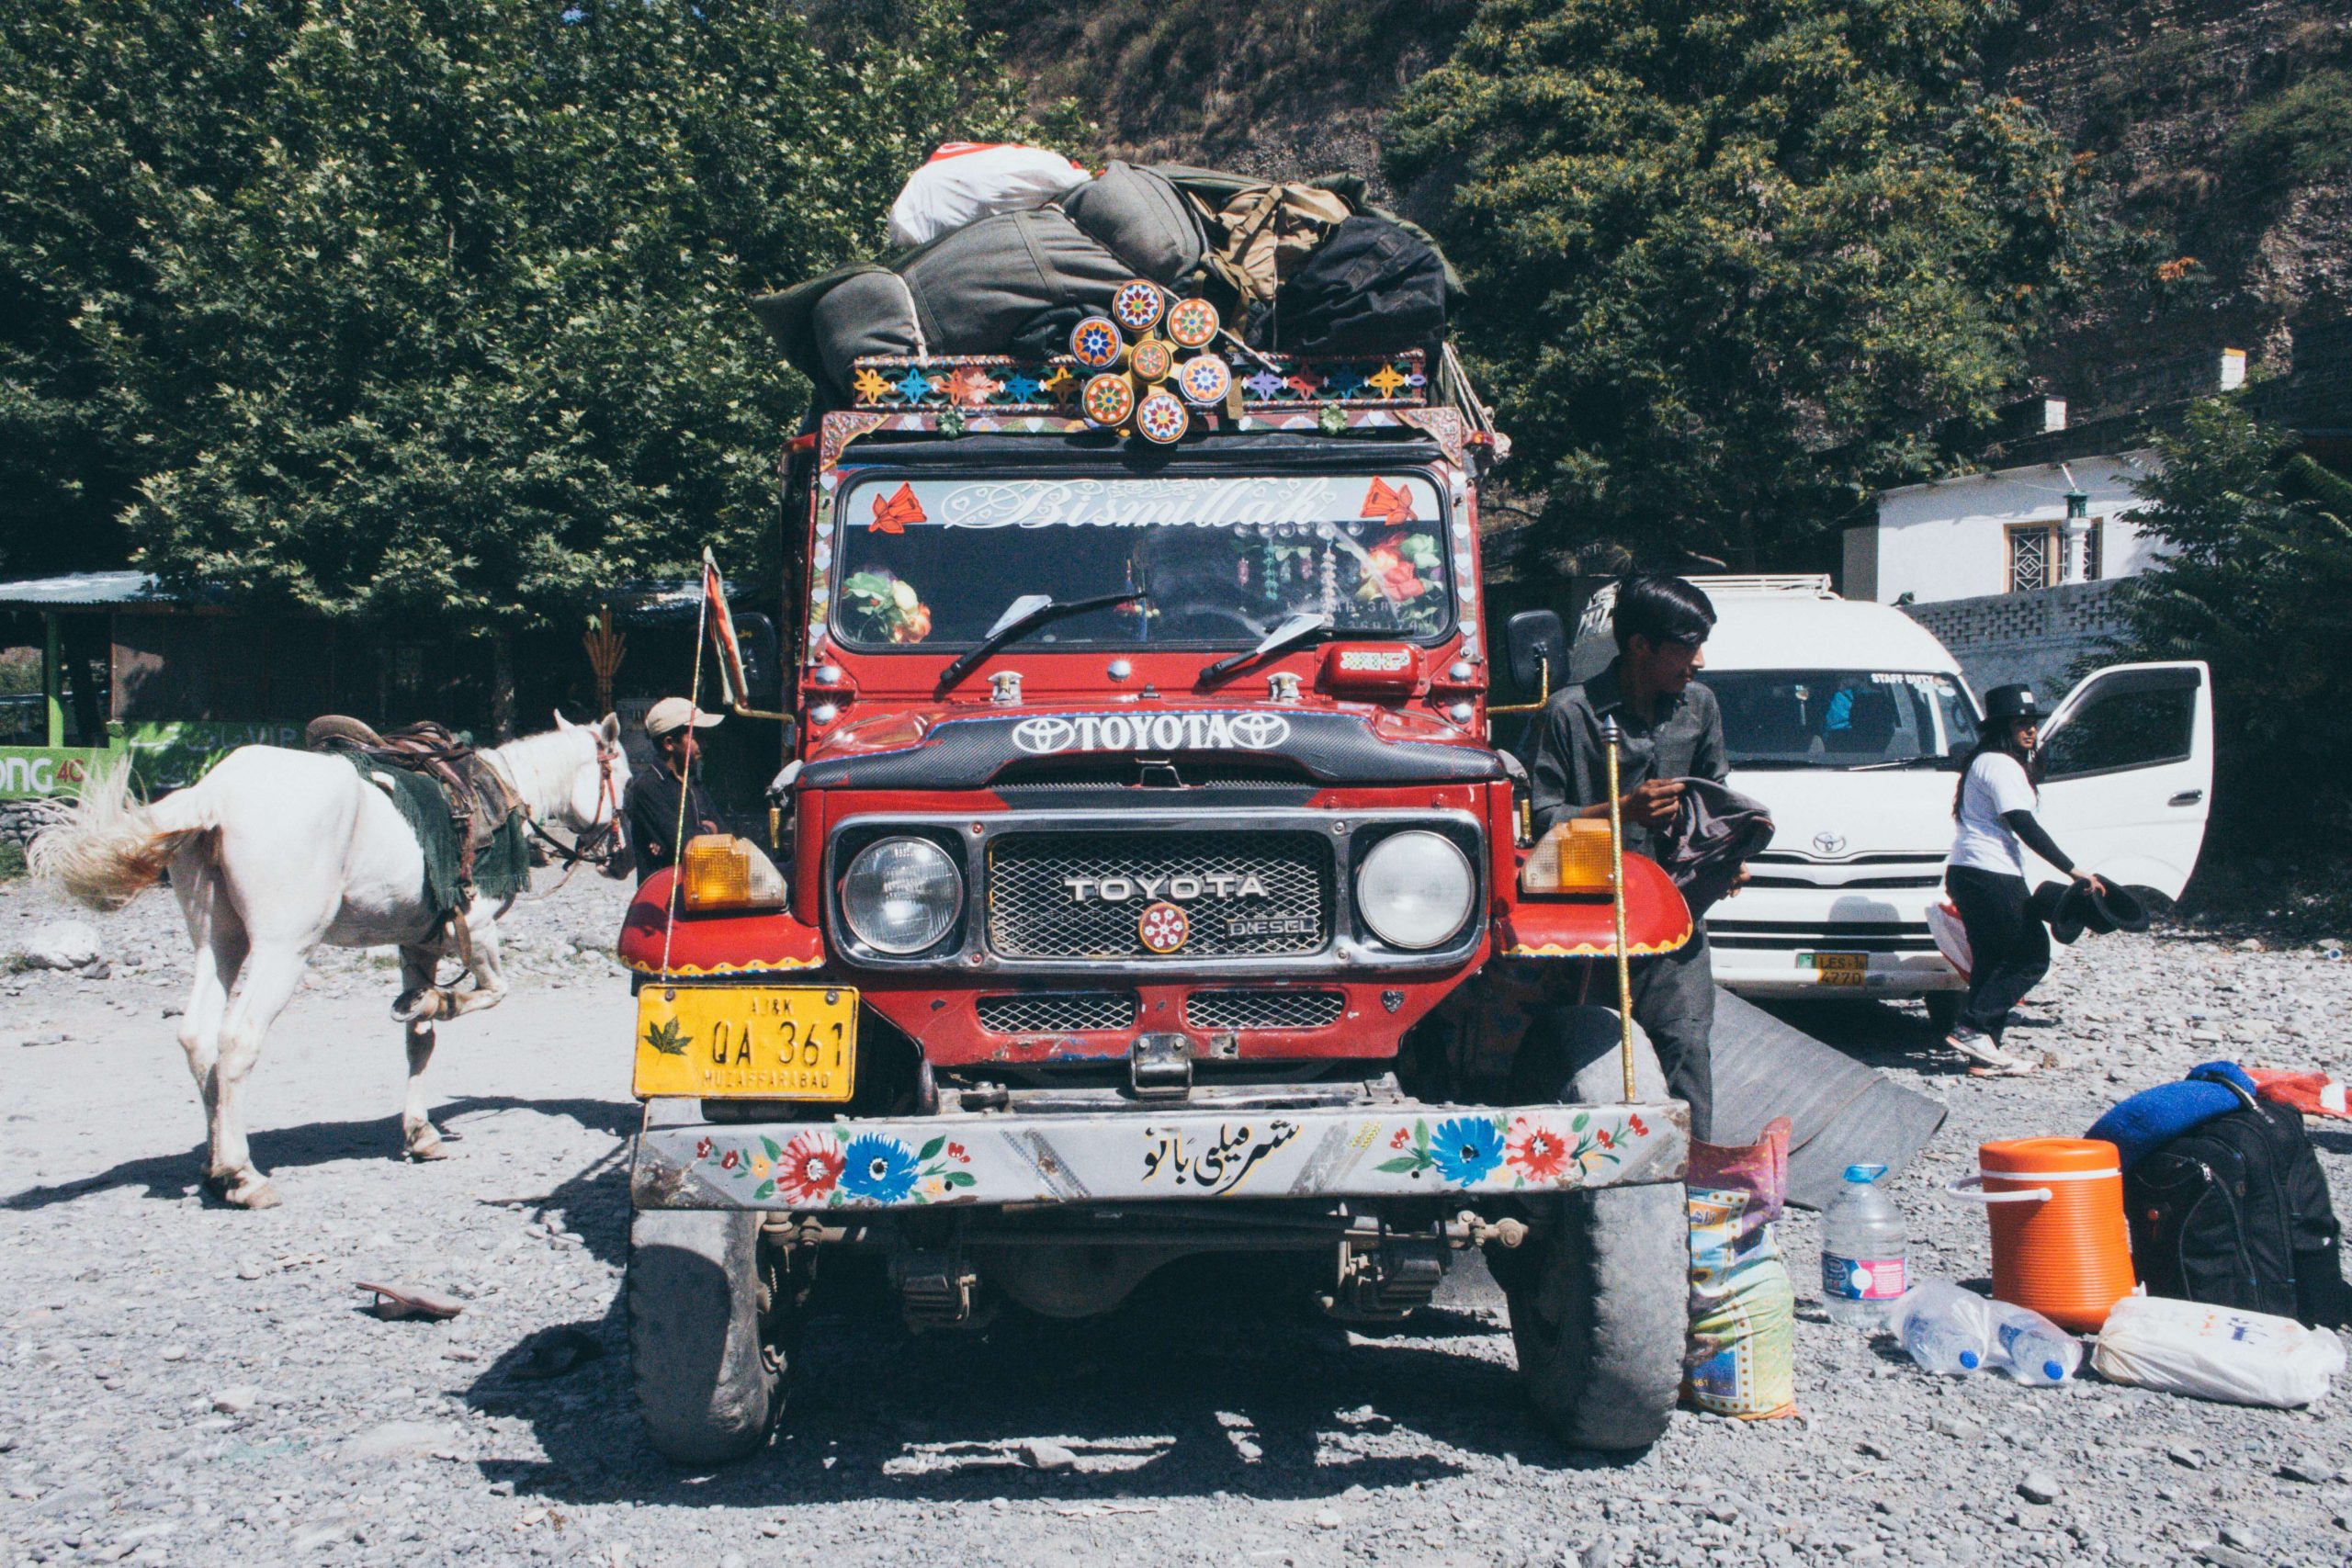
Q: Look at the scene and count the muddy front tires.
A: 2